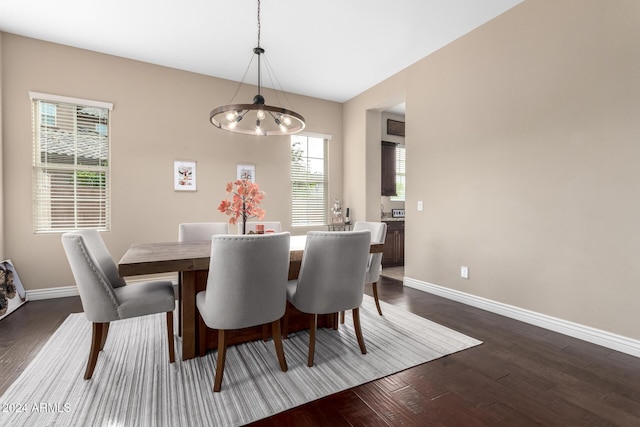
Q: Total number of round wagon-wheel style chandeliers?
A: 1